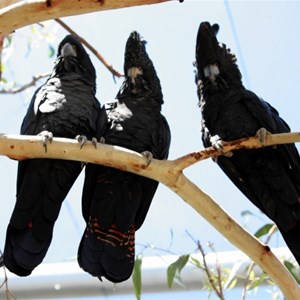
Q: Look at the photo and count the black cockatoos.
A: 3